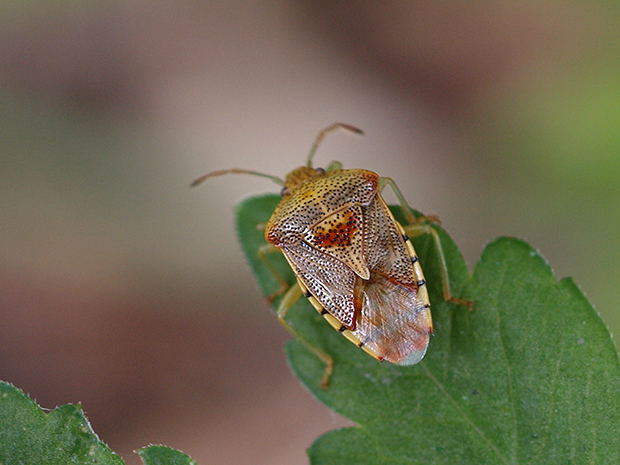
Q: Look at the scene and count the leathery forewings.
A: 2